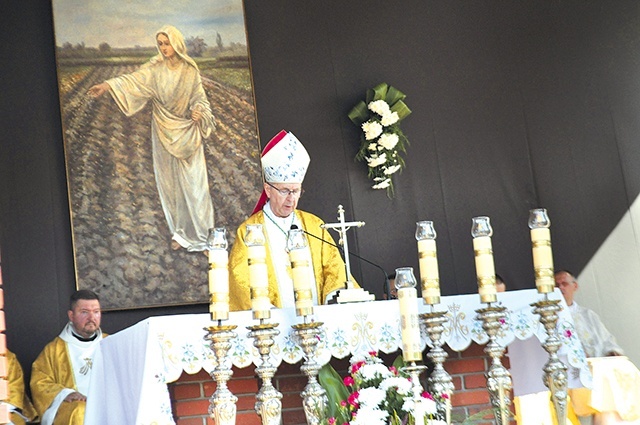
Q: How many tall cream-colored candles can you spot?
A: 7